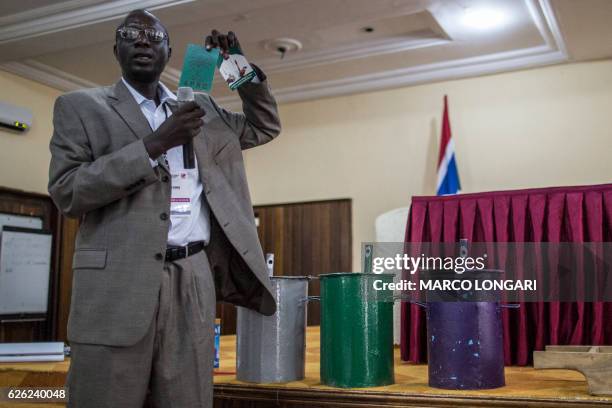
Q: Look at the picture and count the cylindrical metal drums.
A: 3